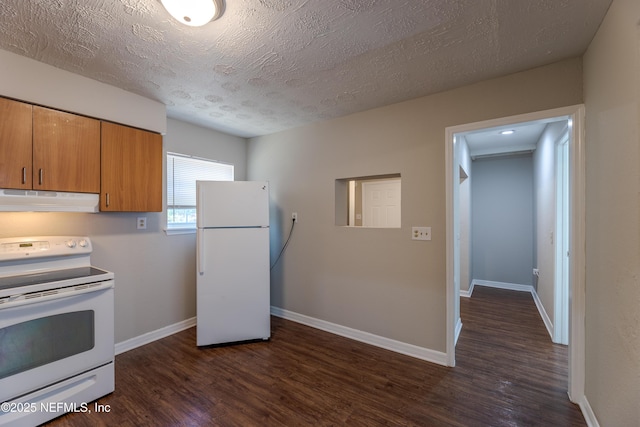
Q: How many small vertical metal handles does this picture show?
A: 3